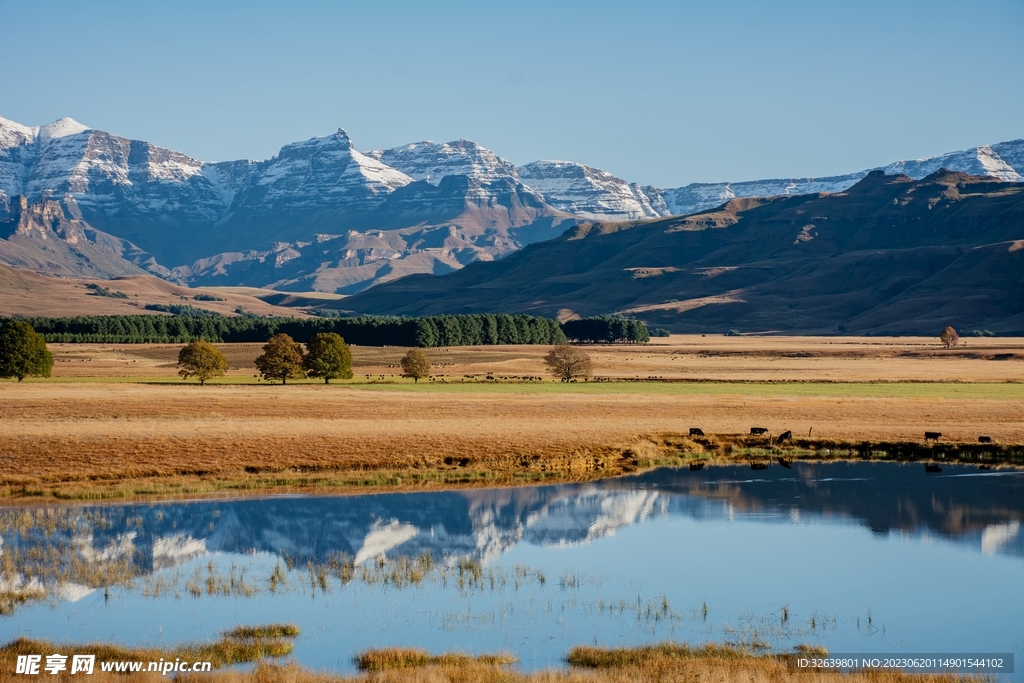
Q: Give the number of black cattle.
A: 5